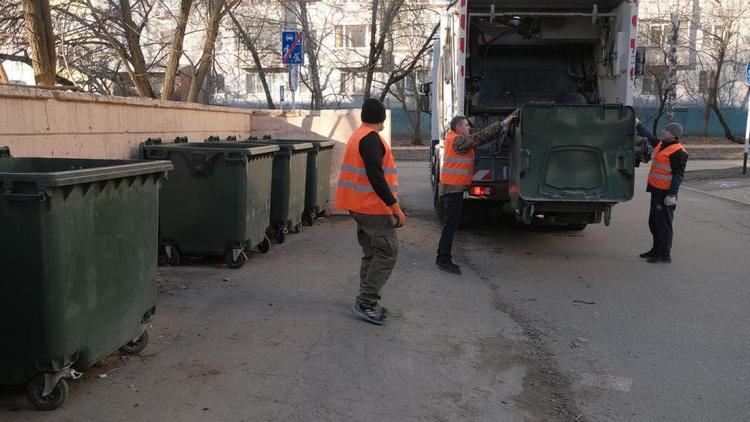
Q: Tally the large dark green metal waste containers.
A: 5